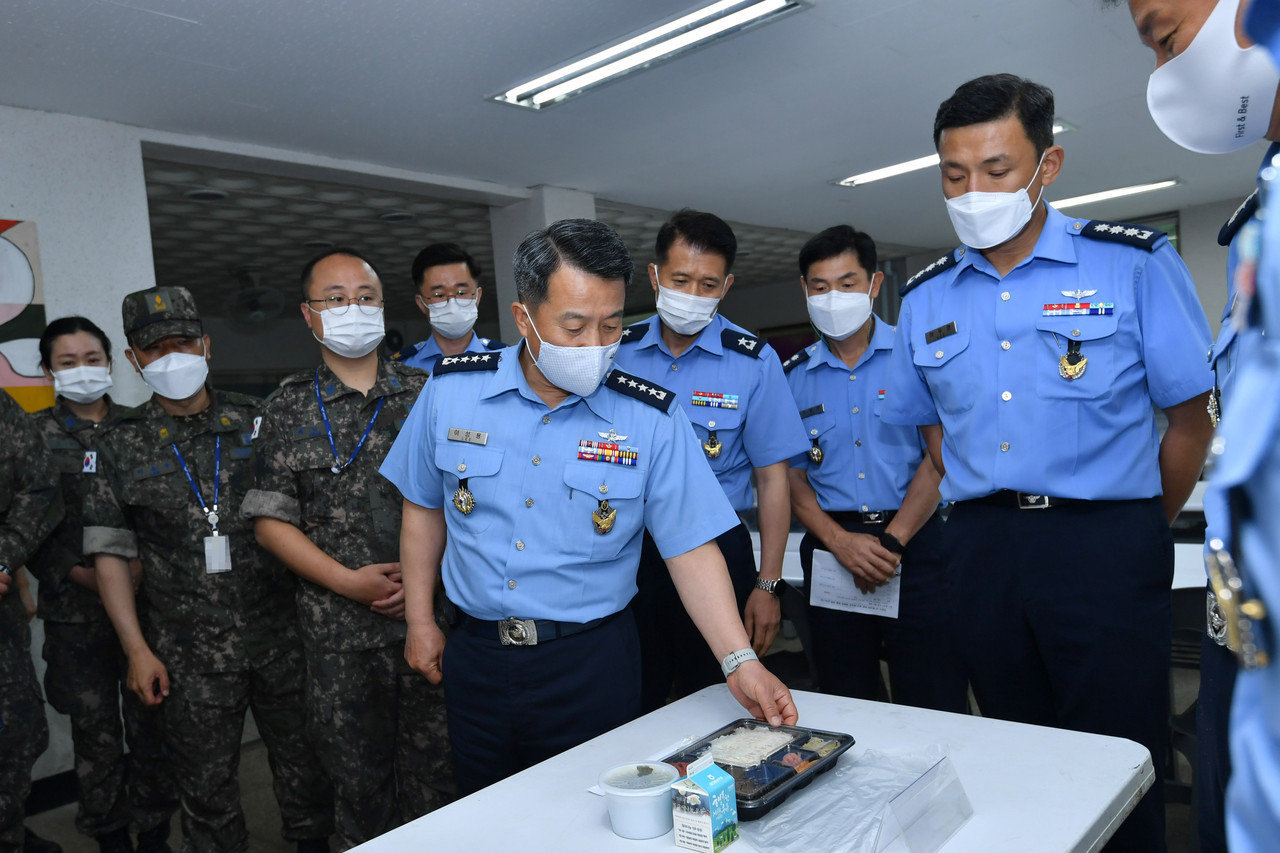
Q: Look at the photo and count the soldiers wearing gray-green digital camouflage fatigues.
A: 4